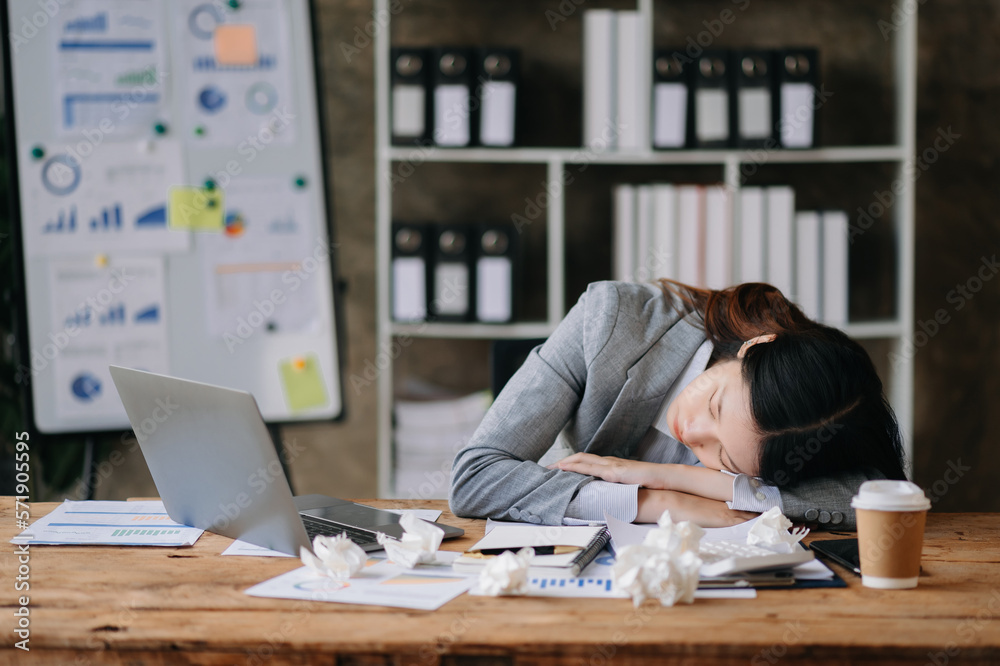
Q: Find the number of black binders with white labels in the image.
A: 10